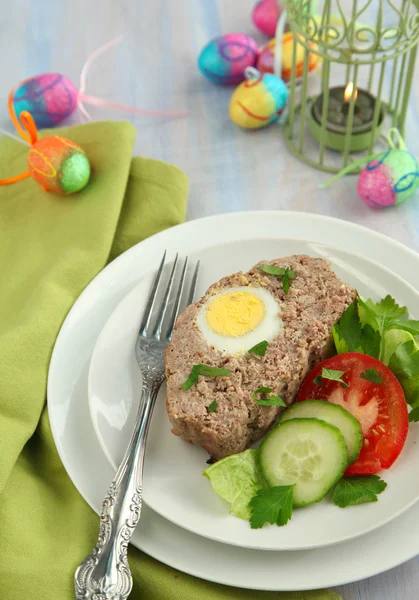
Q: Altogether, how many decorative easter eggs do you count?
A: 7